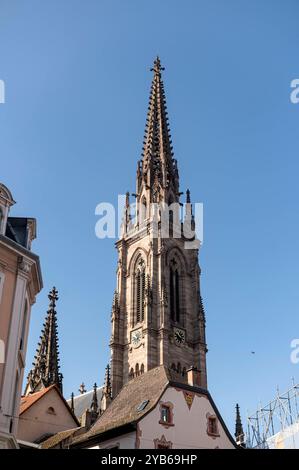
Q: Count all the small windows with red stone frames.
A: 2